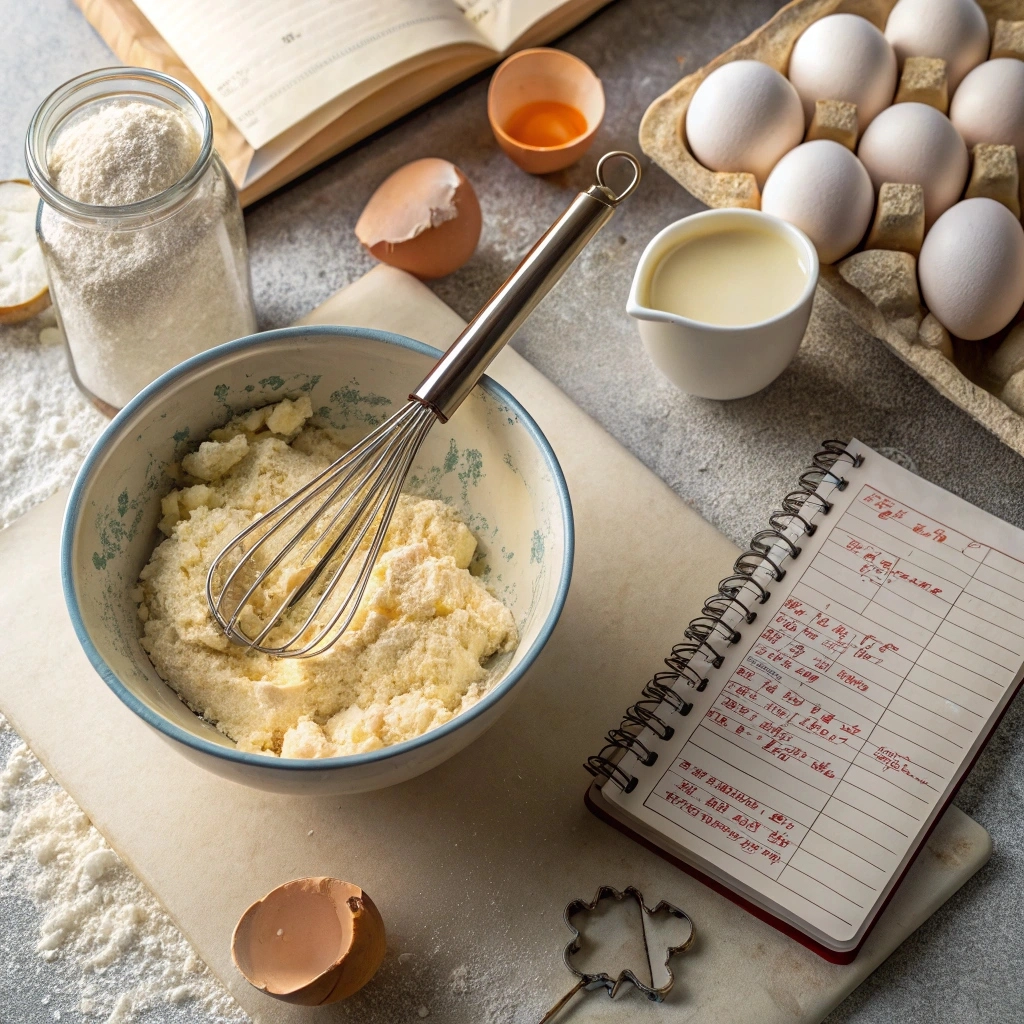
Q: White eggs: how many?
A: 7